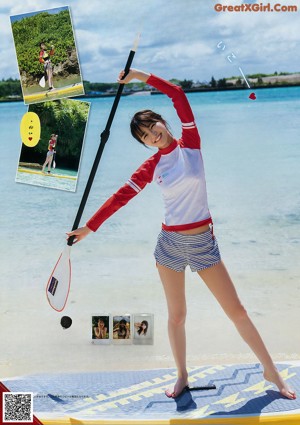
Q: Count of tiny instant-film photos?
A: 3